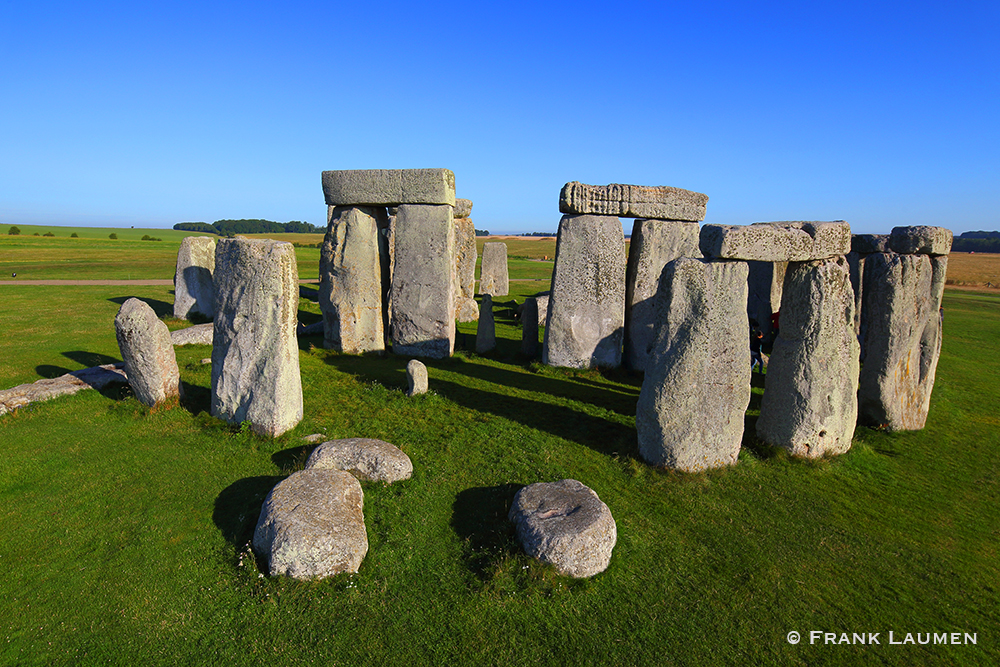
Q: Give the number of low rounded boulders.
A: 3